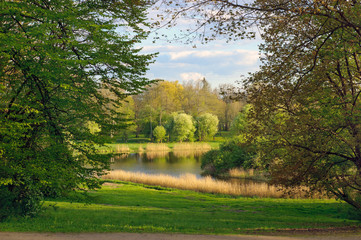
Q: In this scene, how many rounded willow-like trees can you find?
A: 3